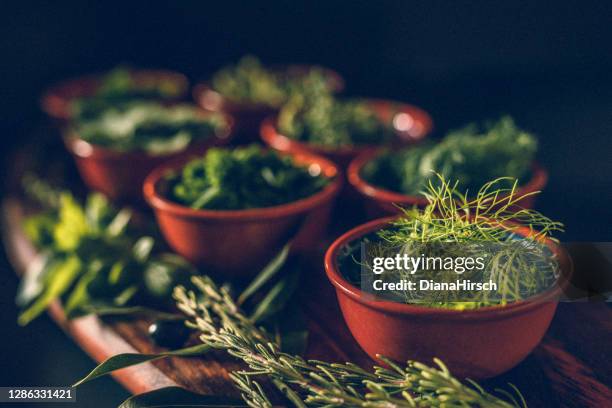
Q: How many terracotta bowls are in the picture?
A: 7